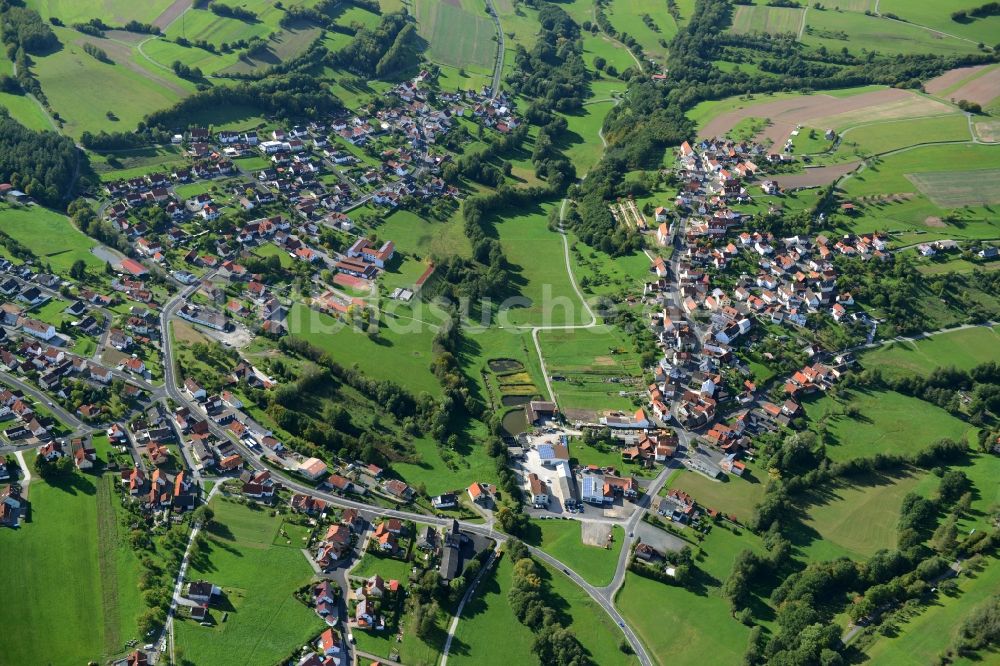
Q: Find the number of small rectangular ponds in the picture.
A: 4